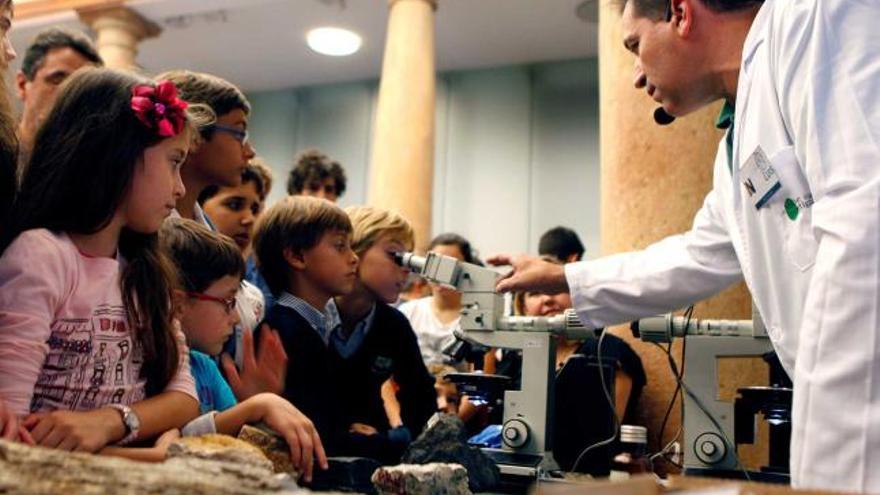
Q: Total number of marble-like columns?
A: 3